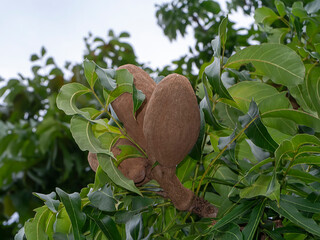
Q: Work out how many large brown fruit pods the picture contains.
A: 3